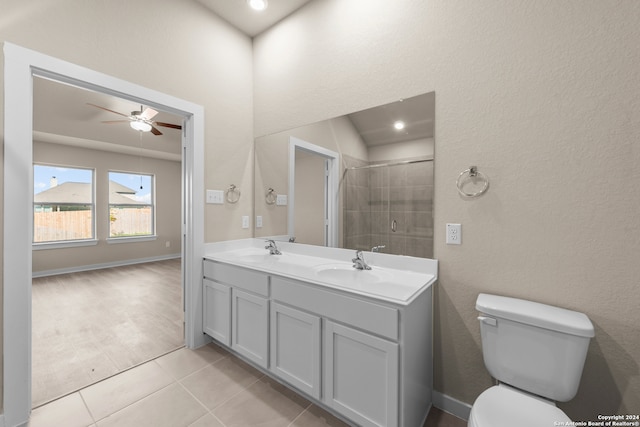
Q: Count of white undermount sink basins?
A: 2